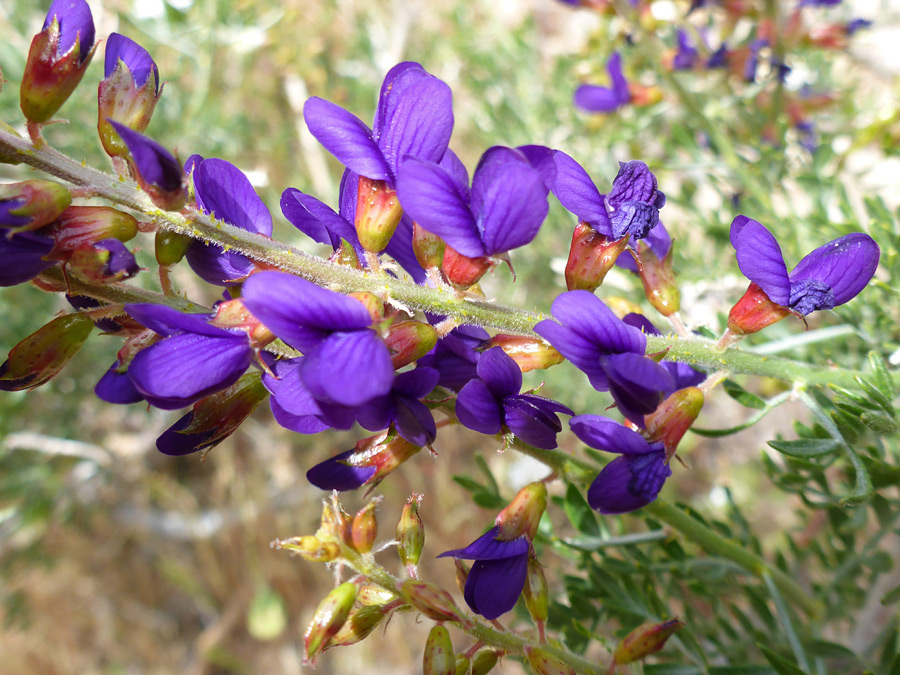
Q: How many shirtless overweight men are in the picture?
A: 0